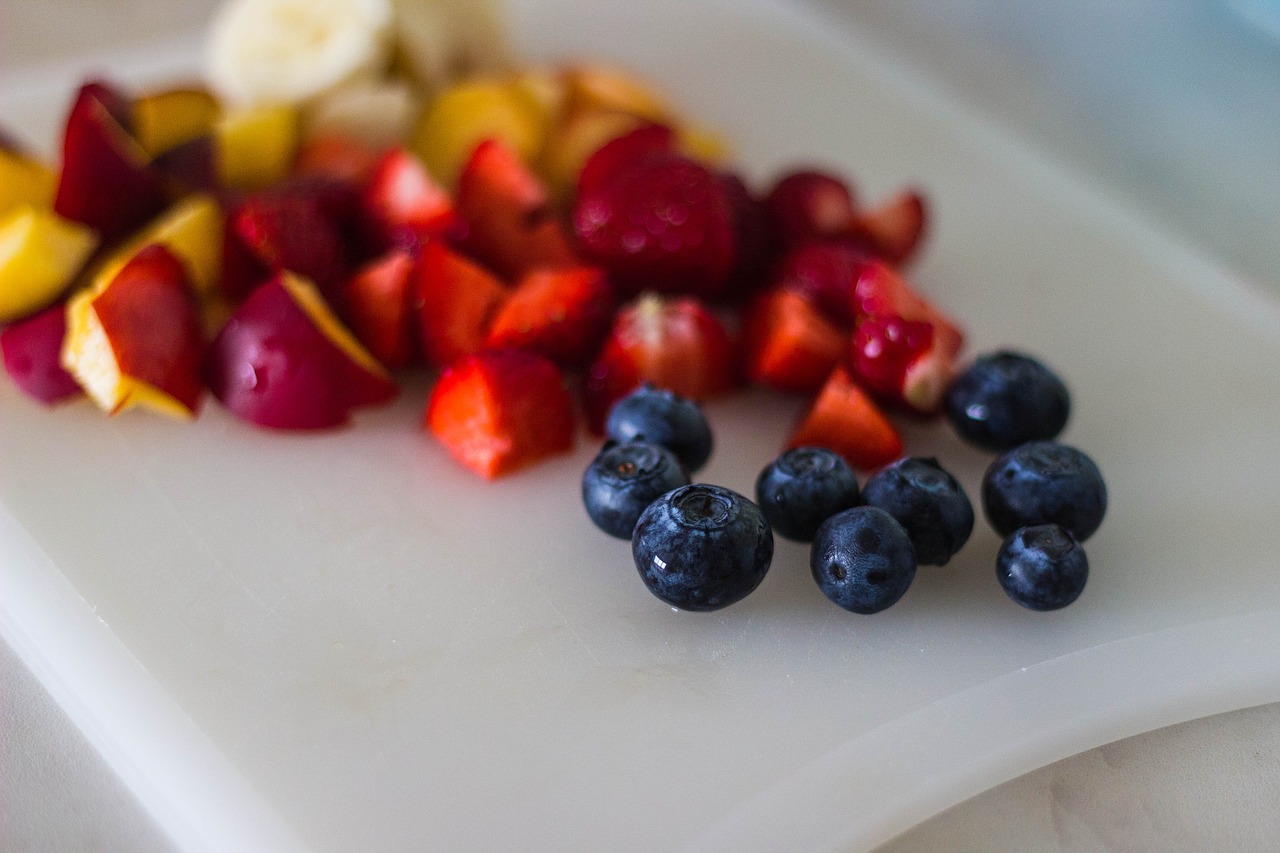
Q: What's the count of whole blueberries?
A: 9